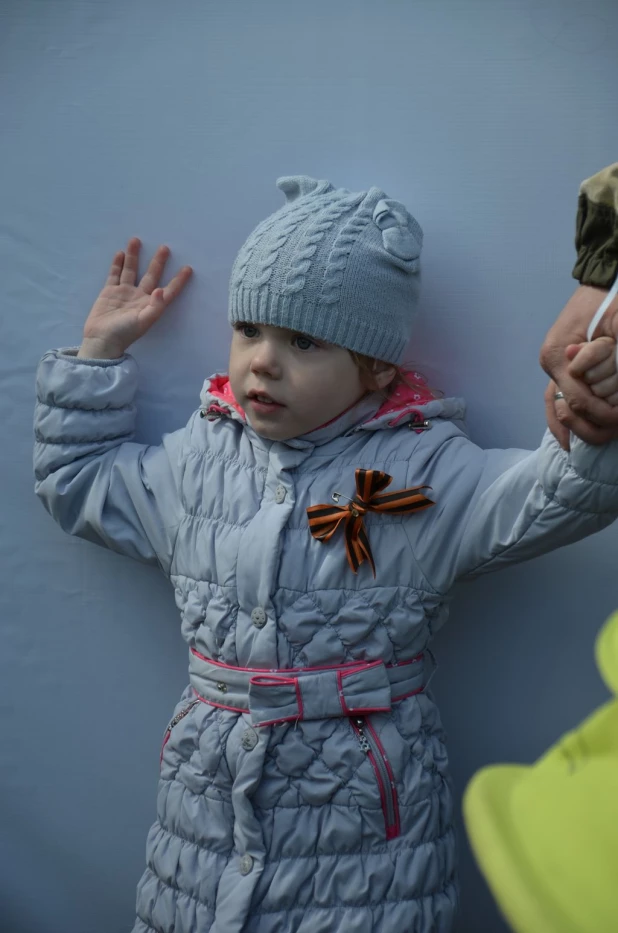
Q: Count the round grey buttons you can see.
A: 4